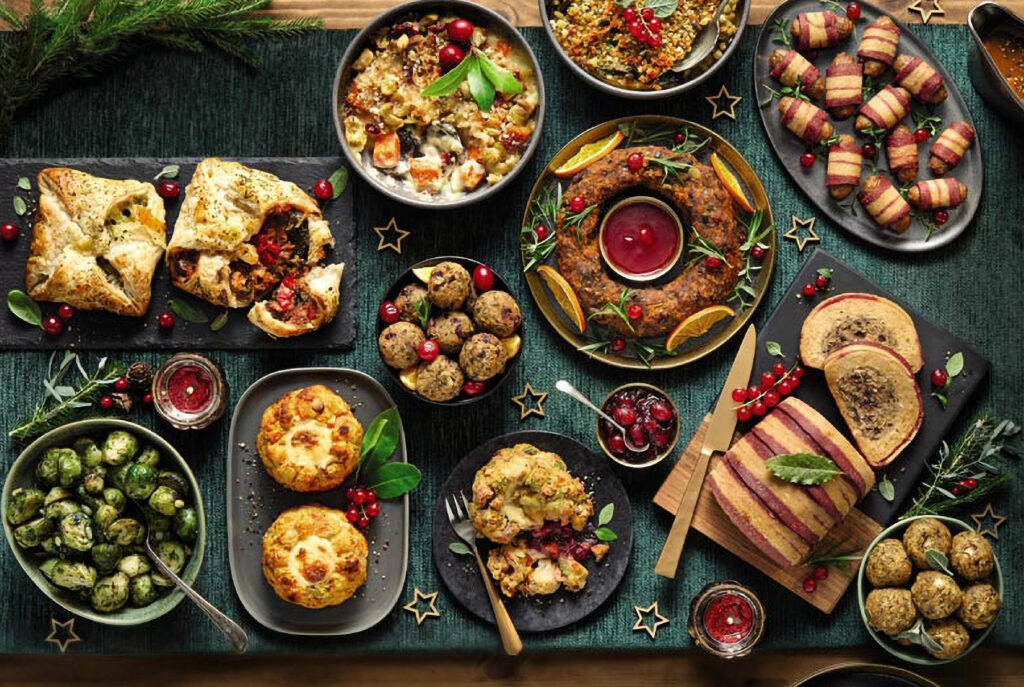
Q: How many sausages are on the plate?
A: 12